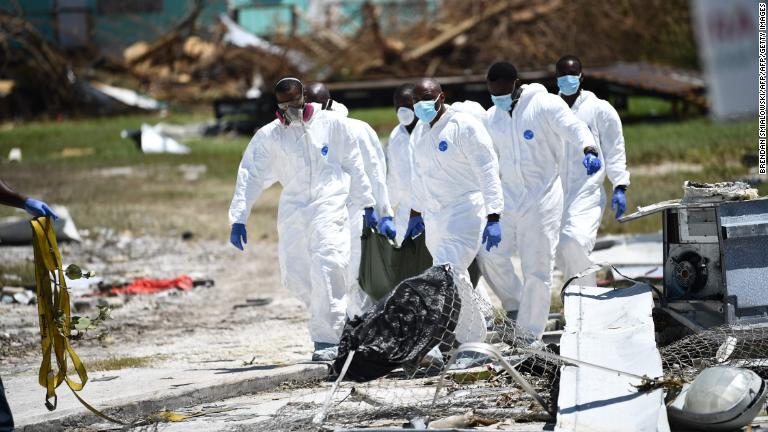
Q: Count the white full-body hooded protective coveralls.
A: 6